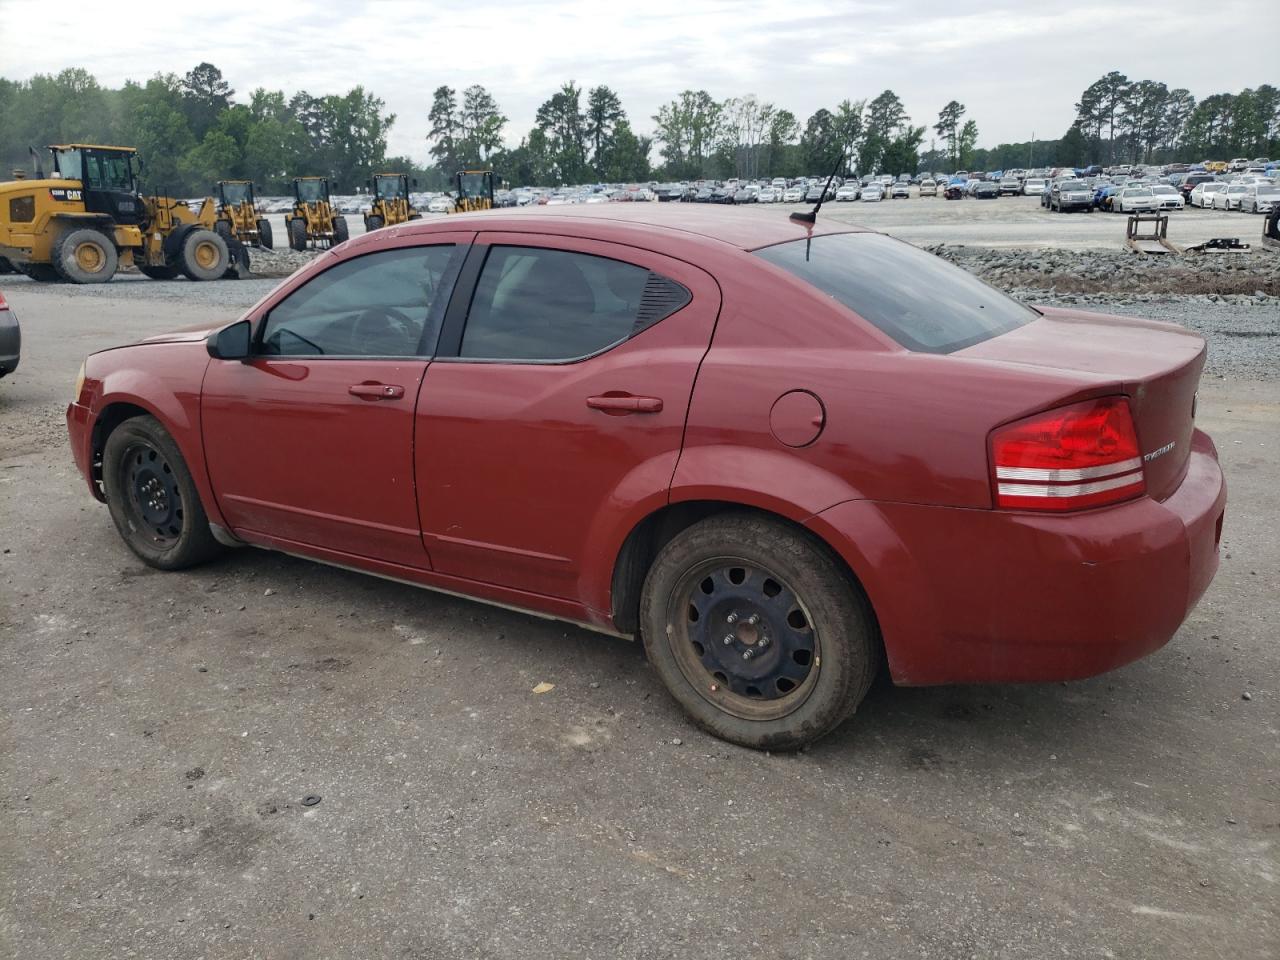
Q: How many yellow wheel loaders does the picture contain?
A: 5